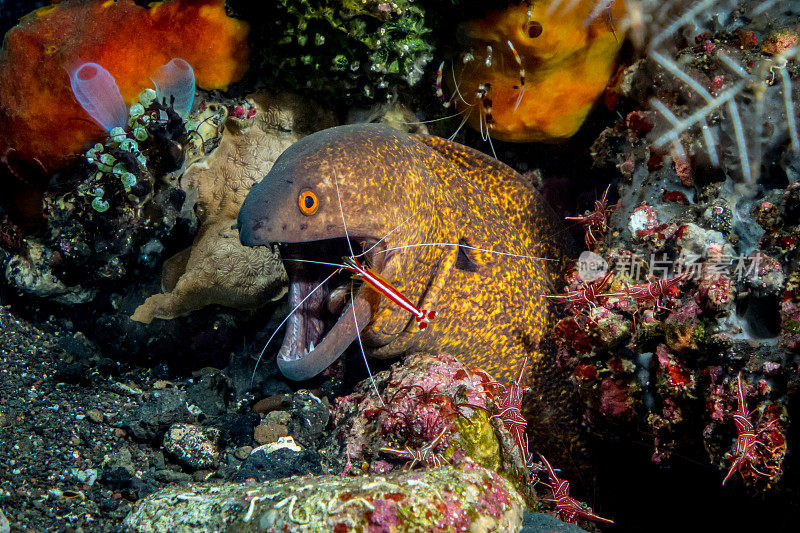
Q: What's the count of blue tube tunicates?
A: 2